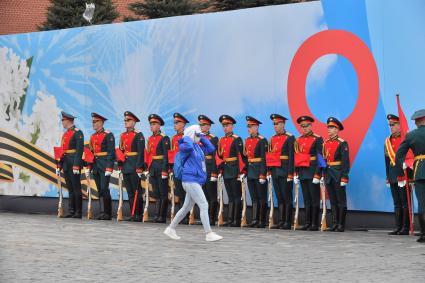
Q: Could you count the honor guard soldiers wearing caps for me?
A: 13